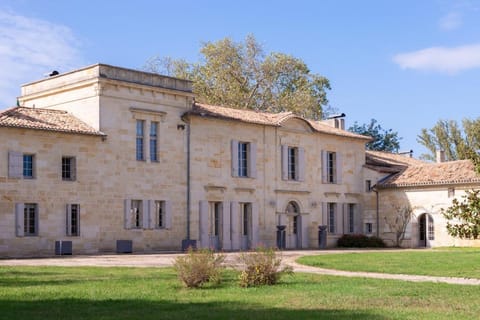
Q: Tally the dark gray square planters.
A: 3